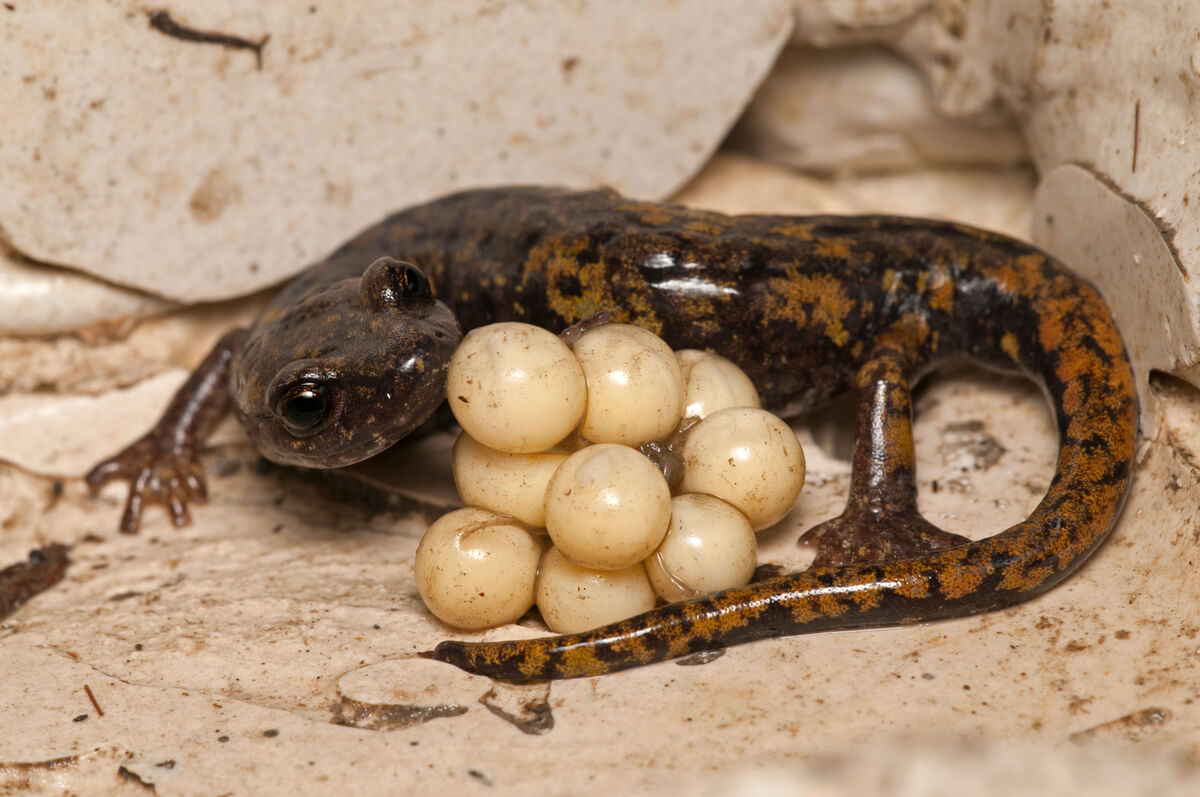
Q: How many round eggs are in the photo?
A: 9